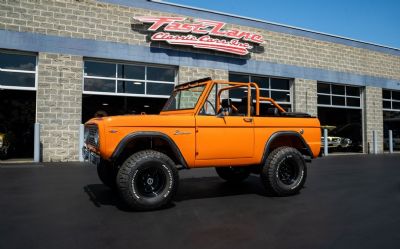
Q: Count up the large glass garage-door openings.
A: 5